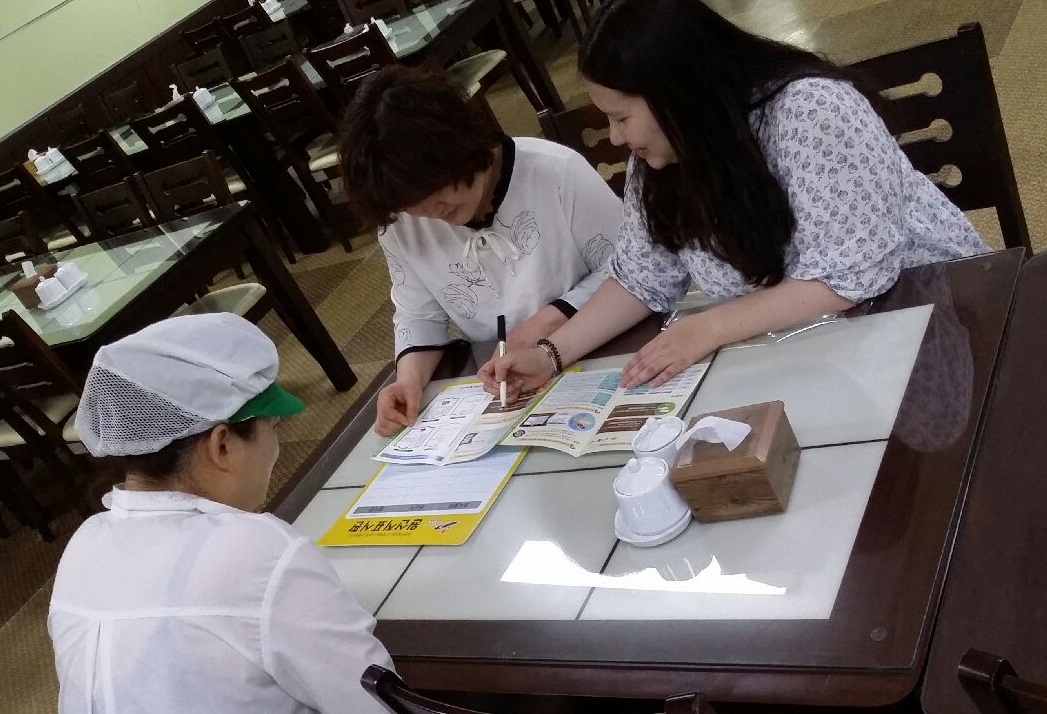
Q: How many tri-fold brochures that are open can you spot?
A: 2